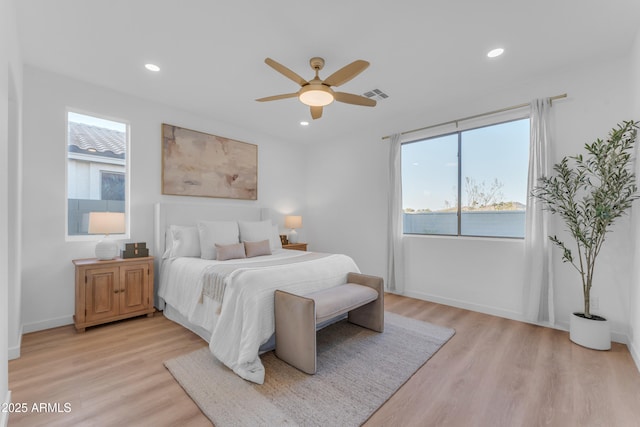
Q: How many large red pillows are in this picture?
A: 0